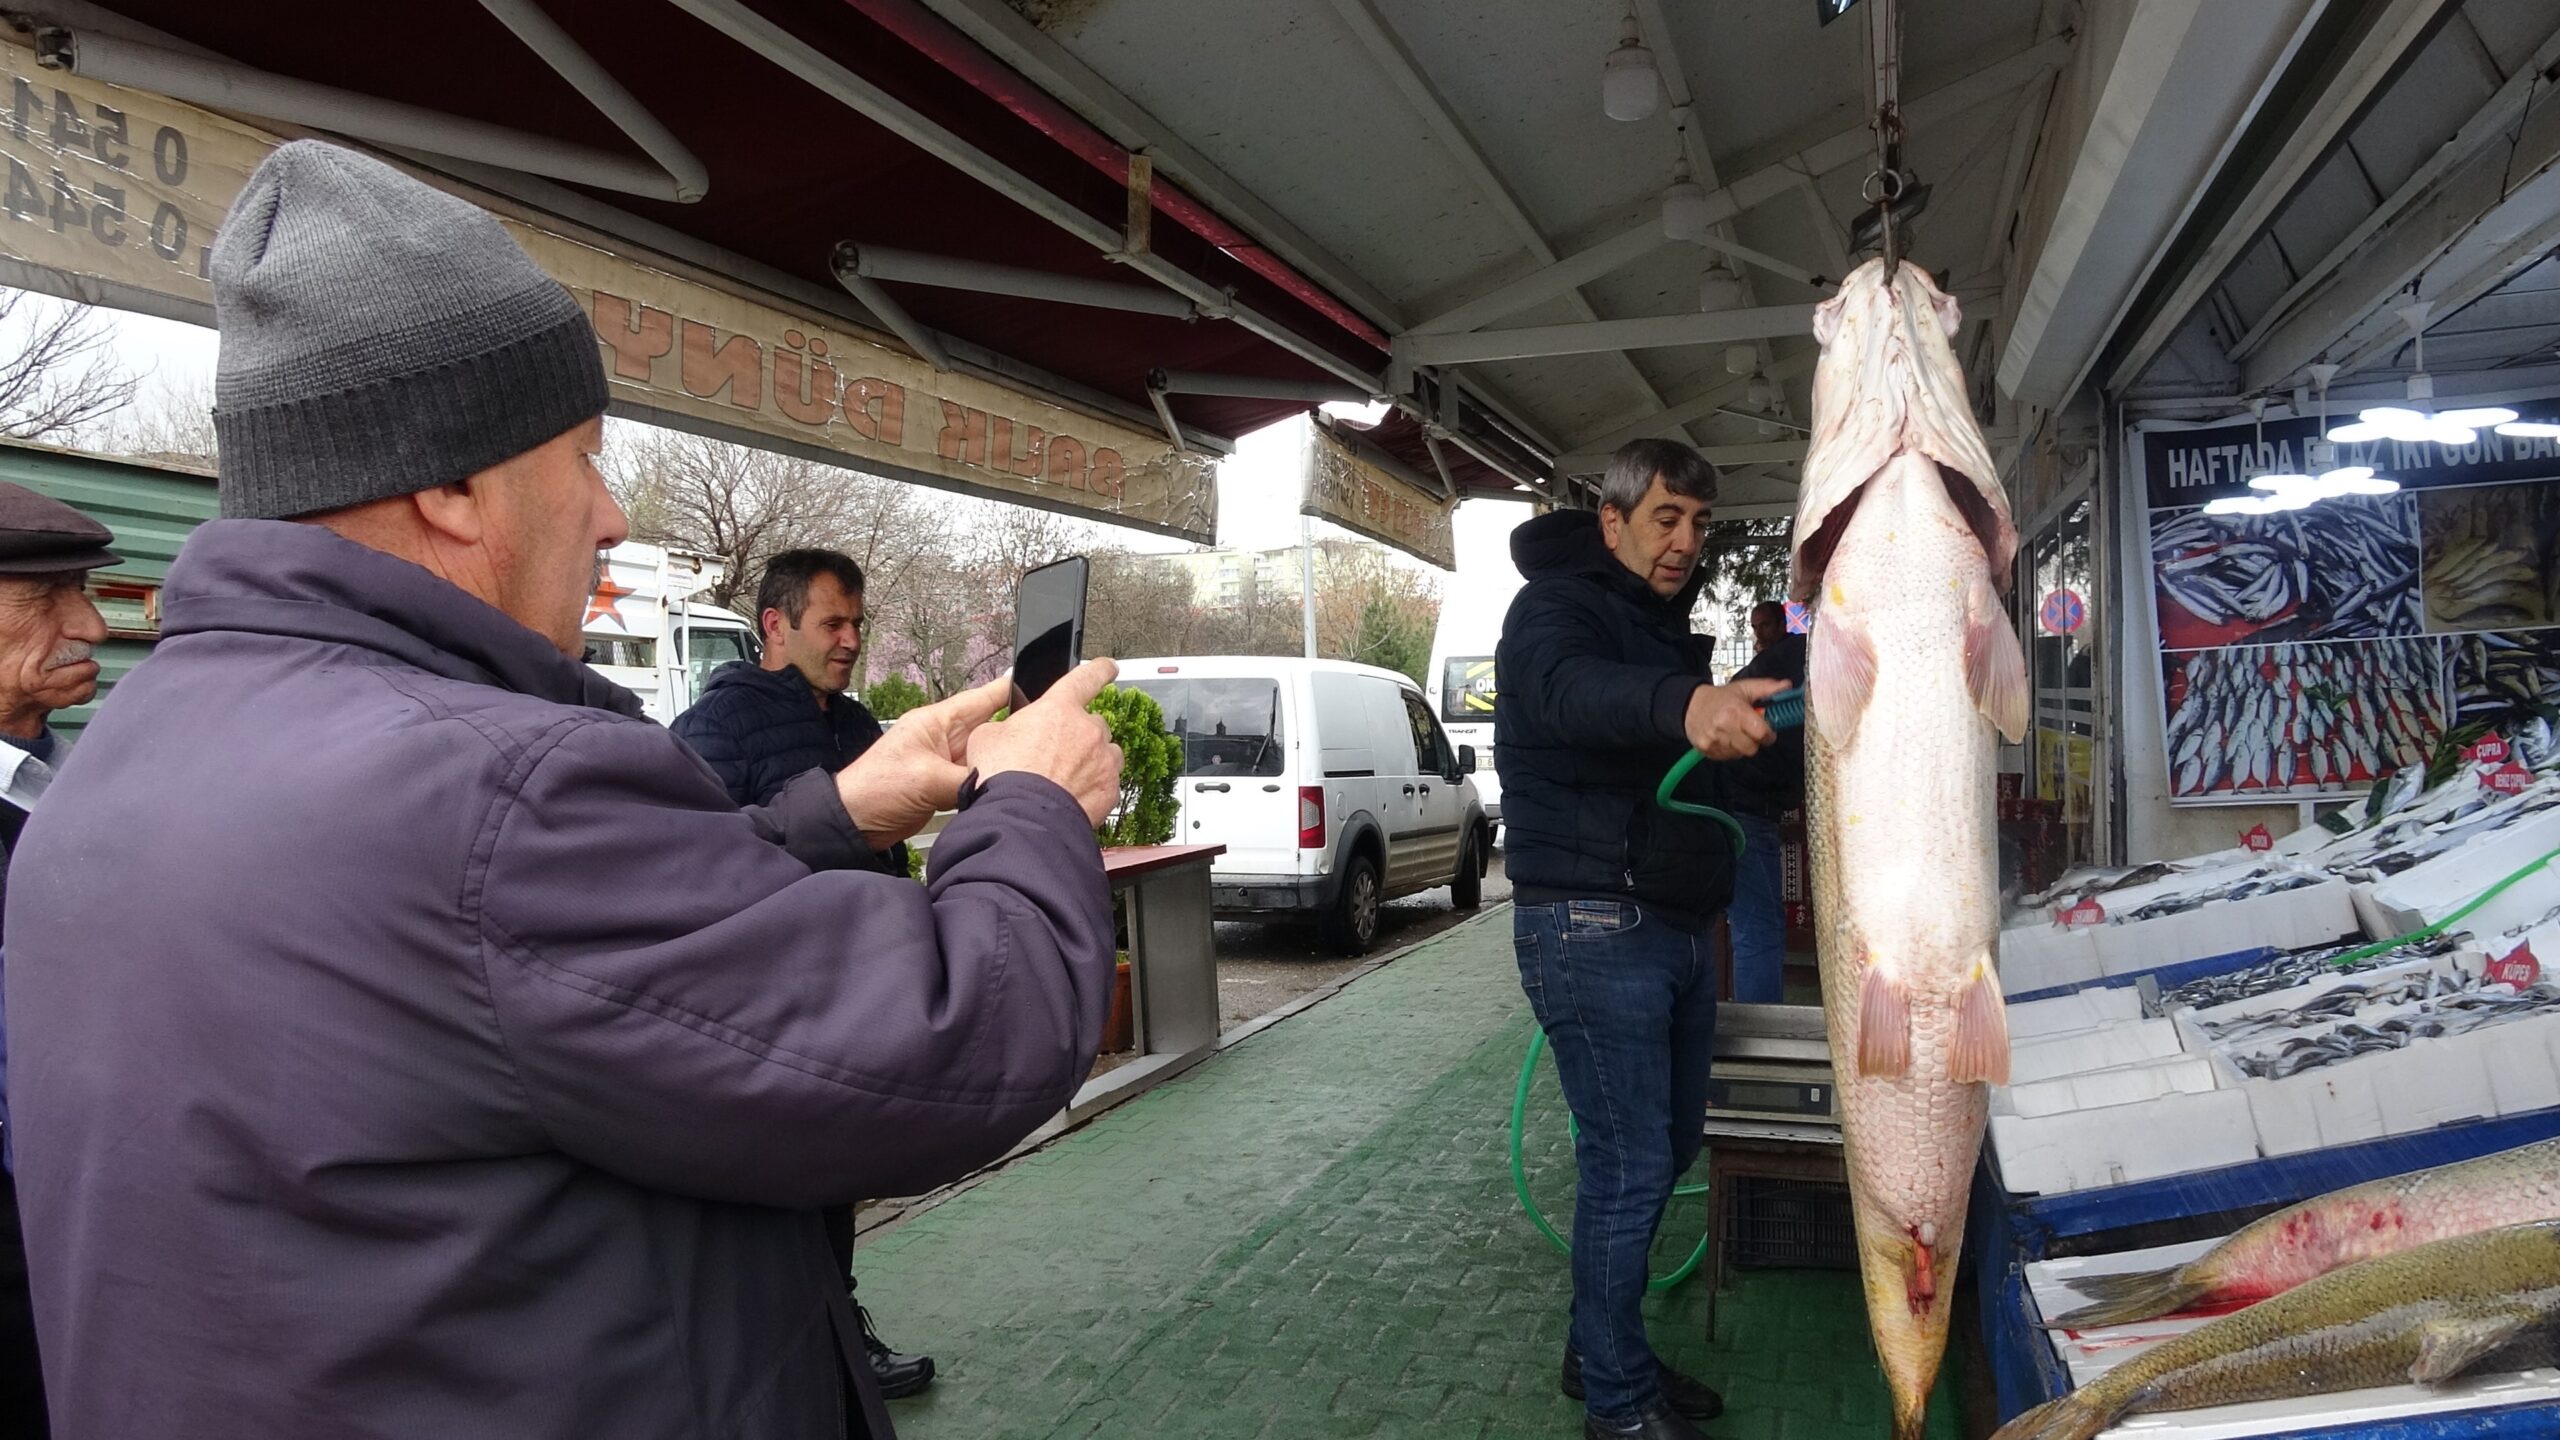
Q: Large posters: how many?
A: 1